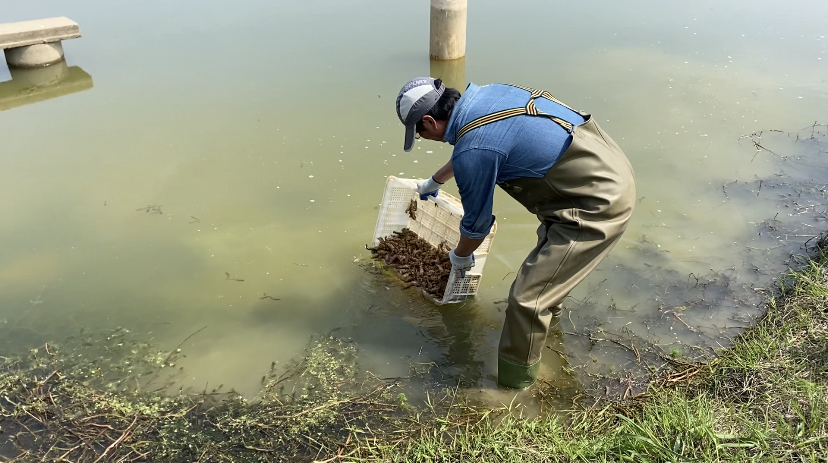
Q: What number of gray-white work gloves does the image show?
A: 2